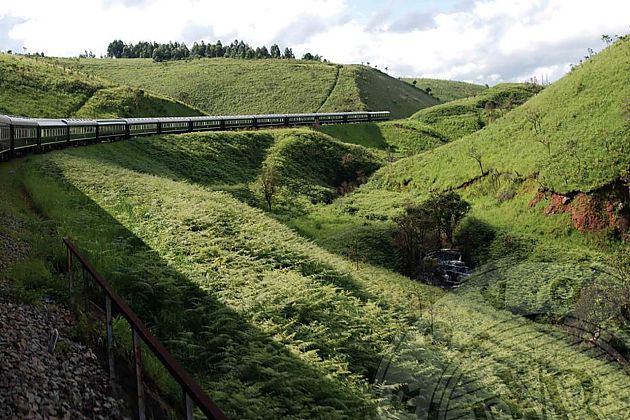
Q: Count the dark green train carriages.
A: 14